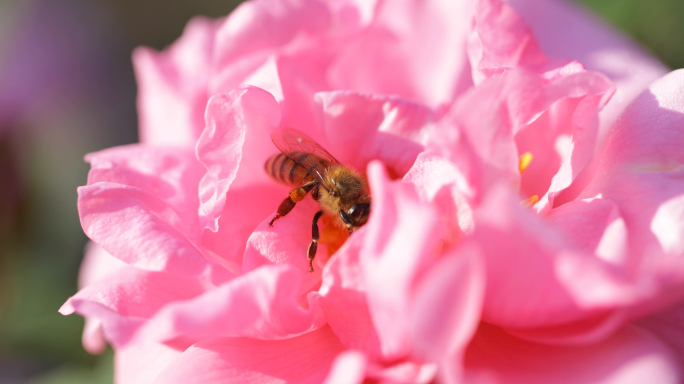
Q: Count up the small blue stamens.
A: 0